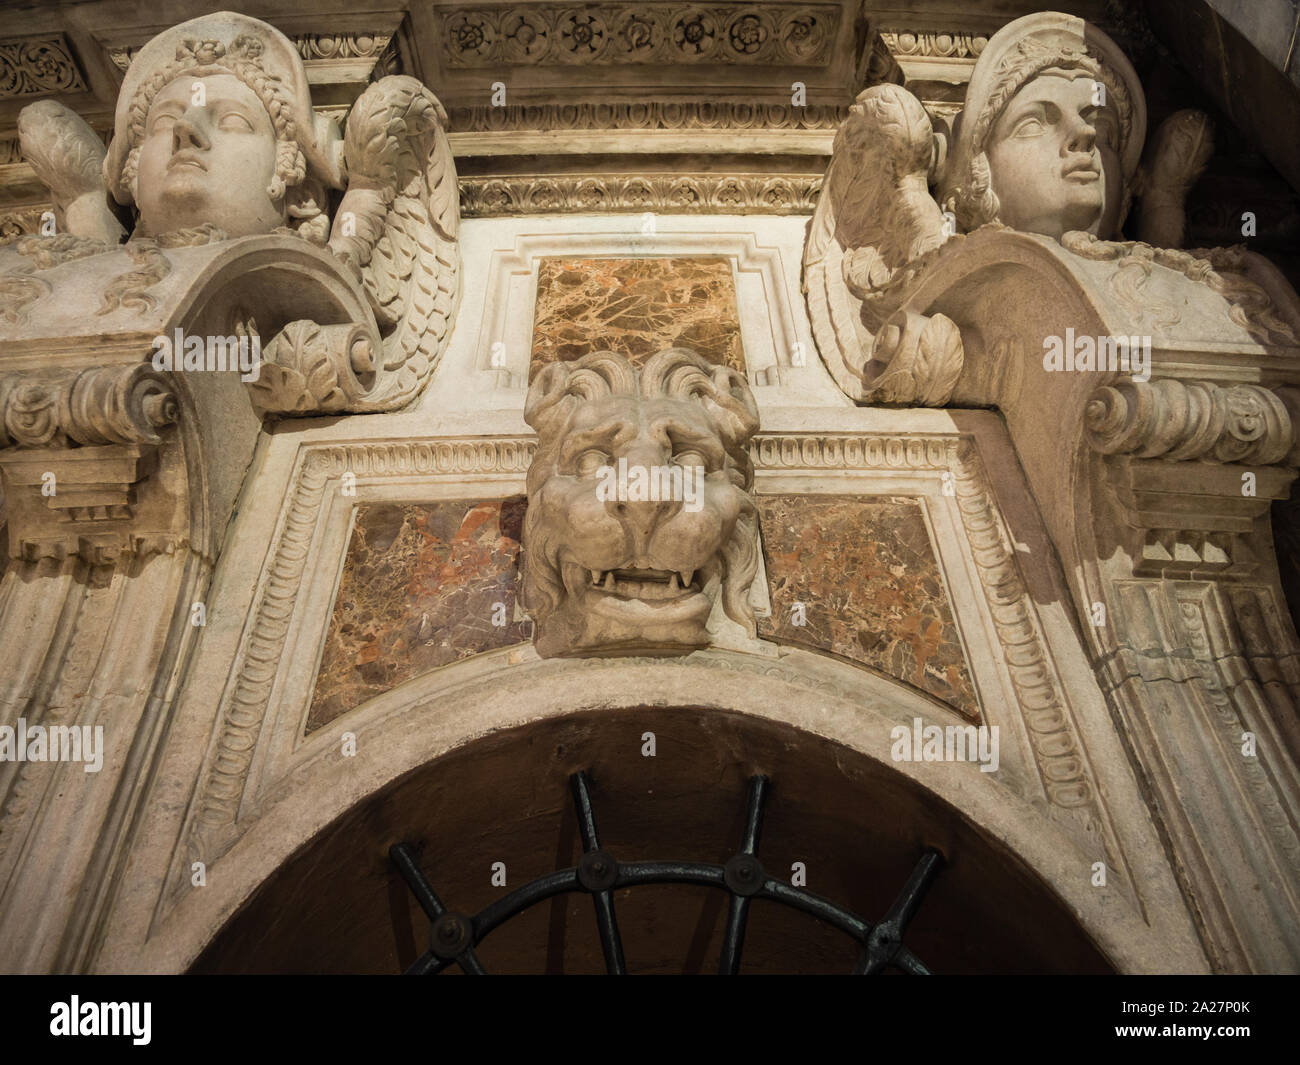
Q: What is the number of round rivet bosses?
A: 3